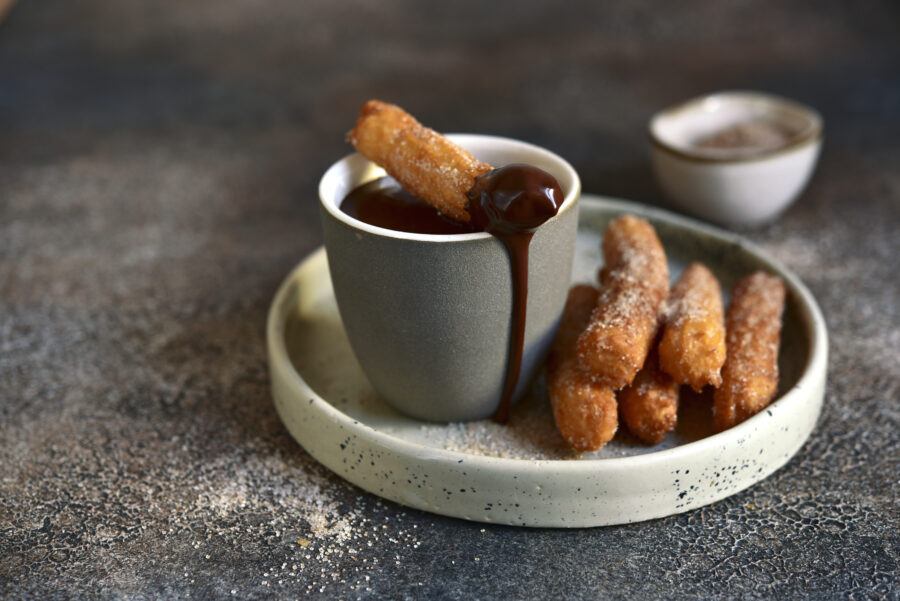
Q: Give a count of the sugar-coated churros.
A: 6